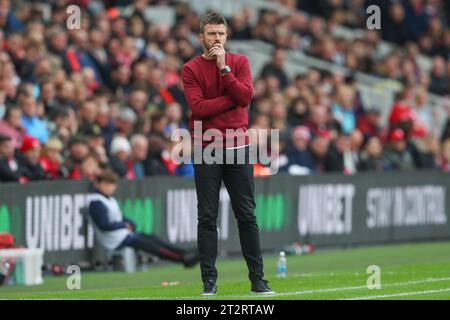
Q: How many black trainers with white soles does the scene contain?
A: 2